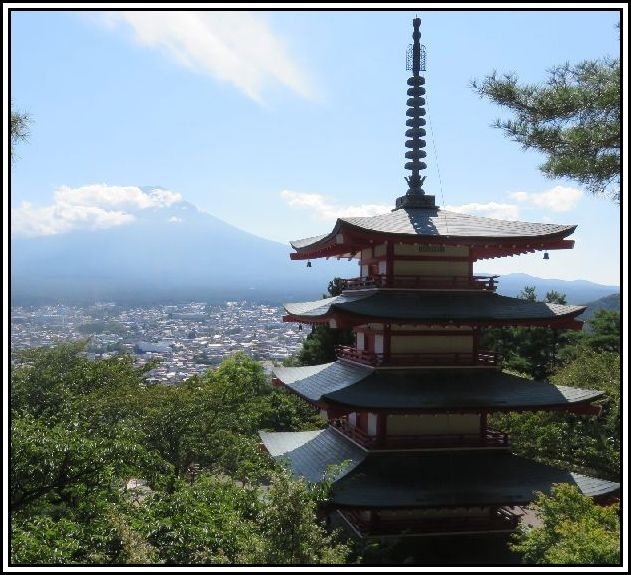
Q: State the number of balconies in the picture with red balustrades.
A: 4